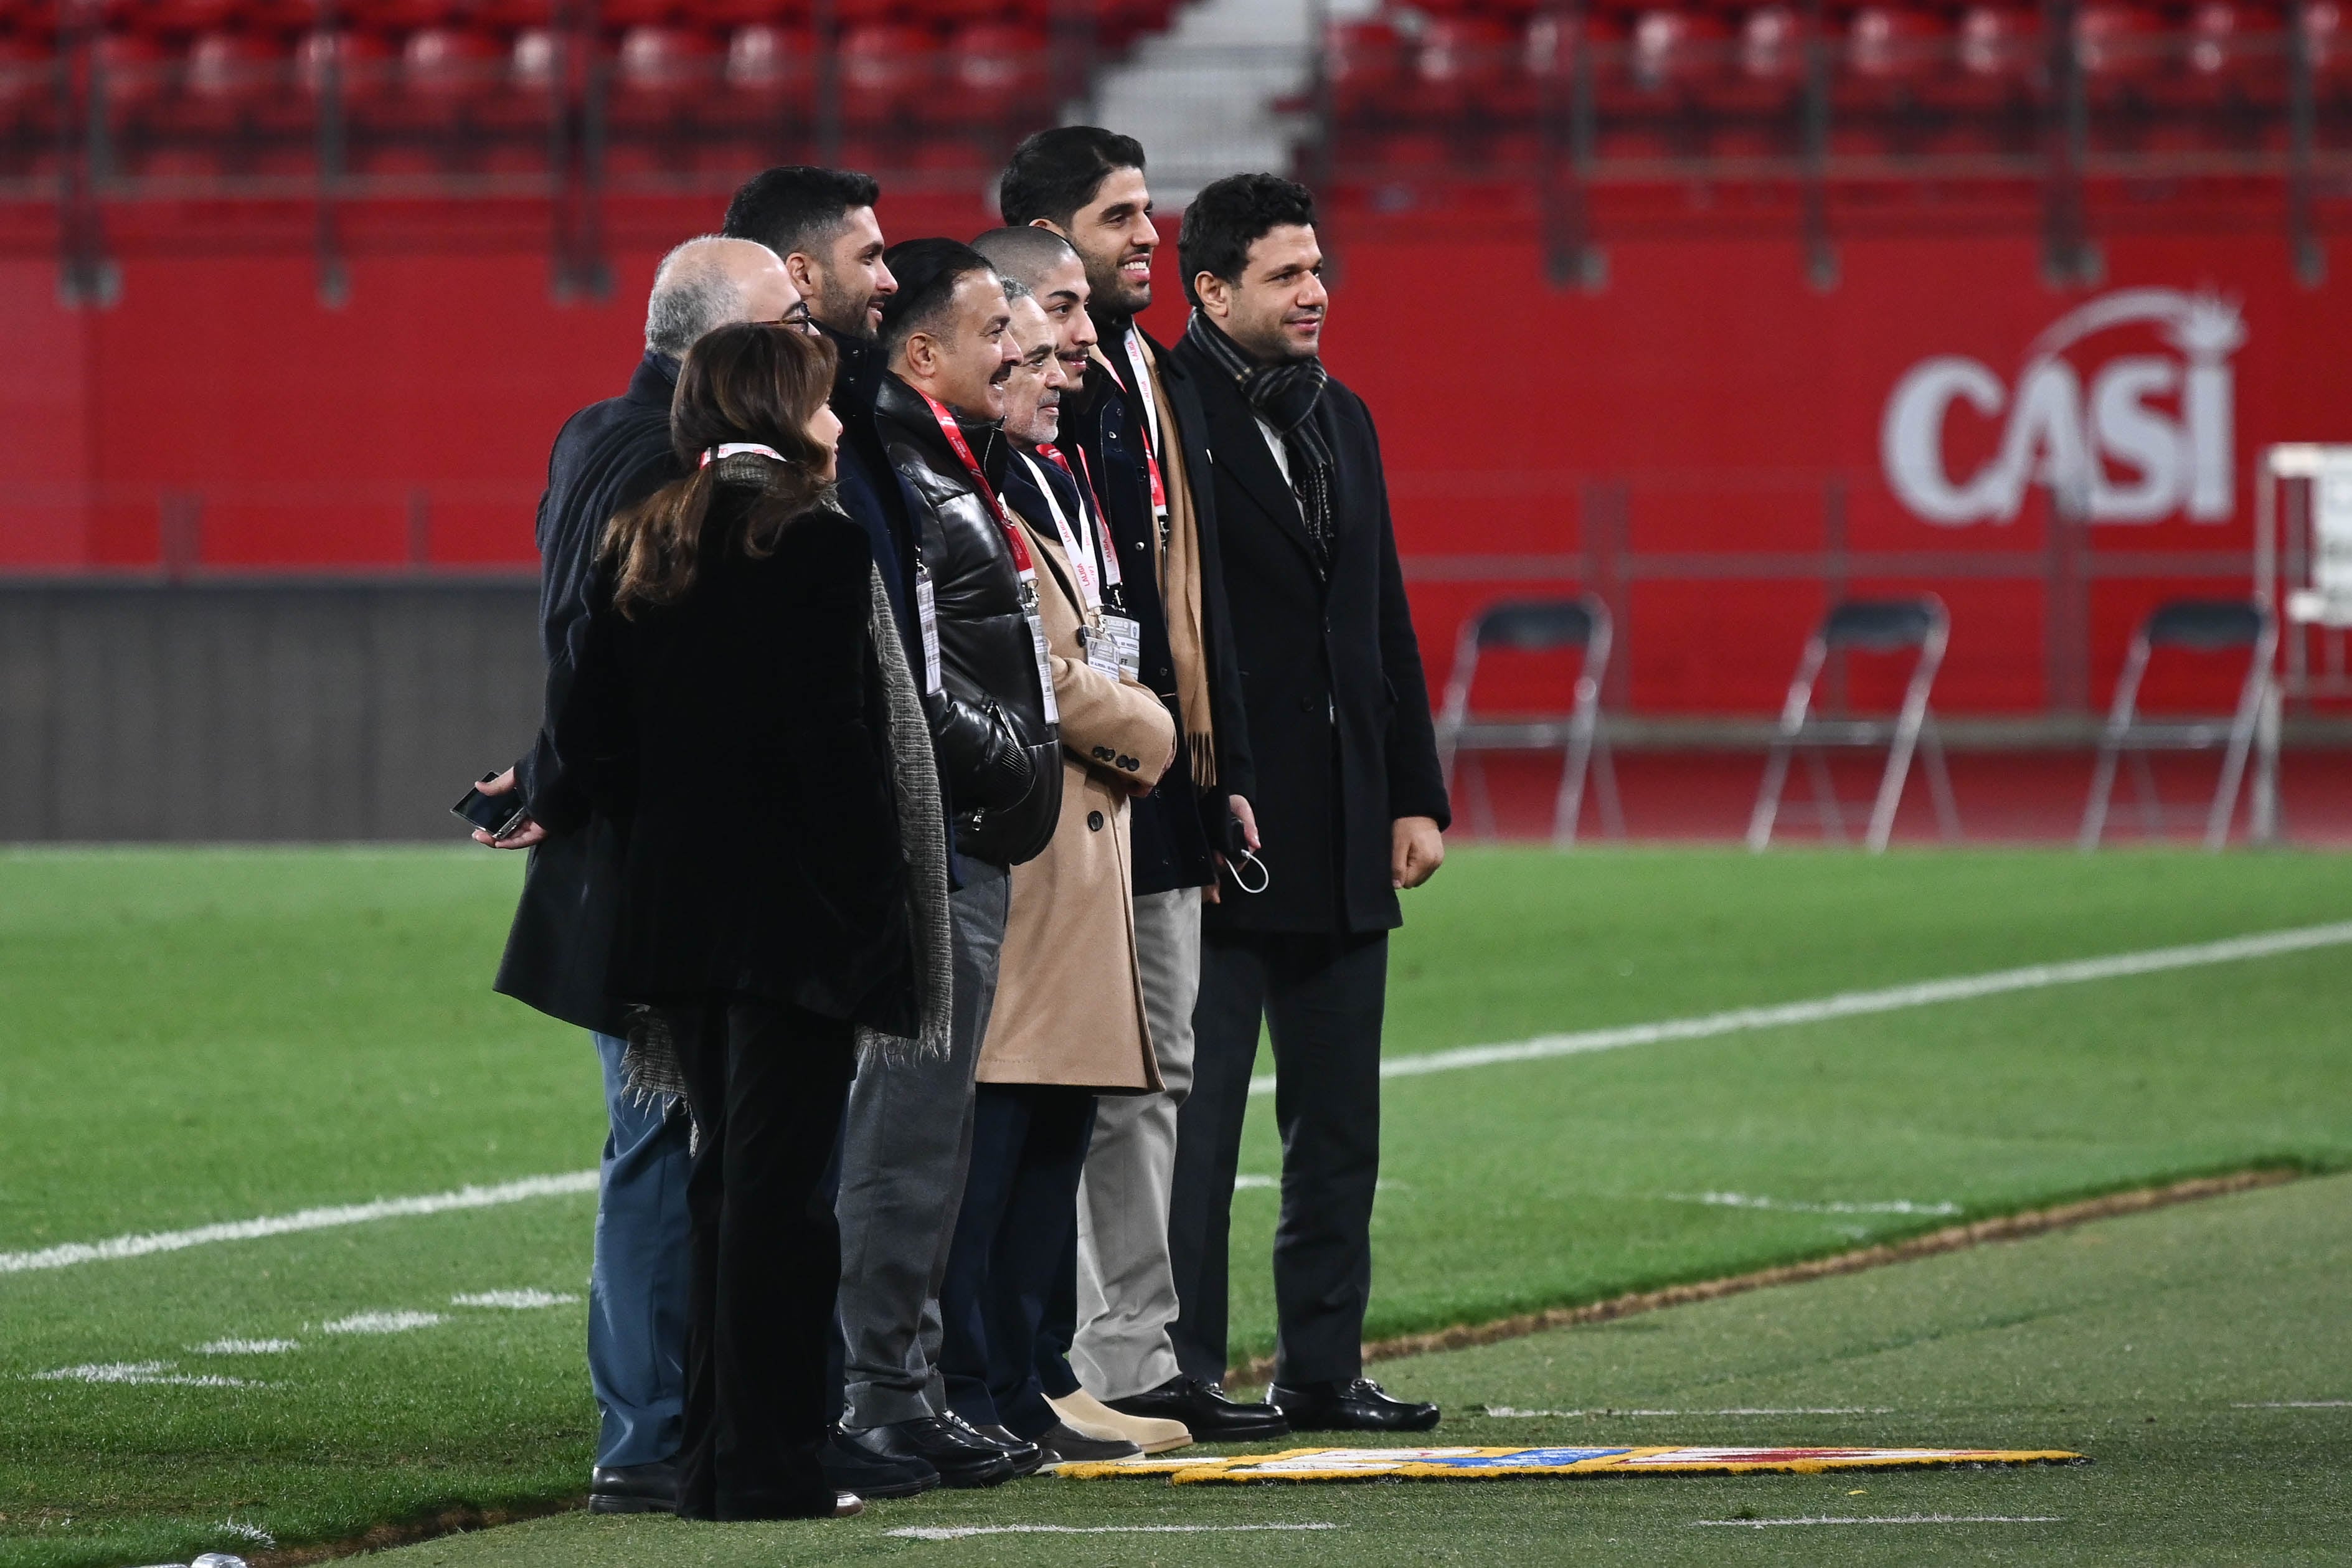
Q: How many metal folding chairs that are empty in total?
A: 3